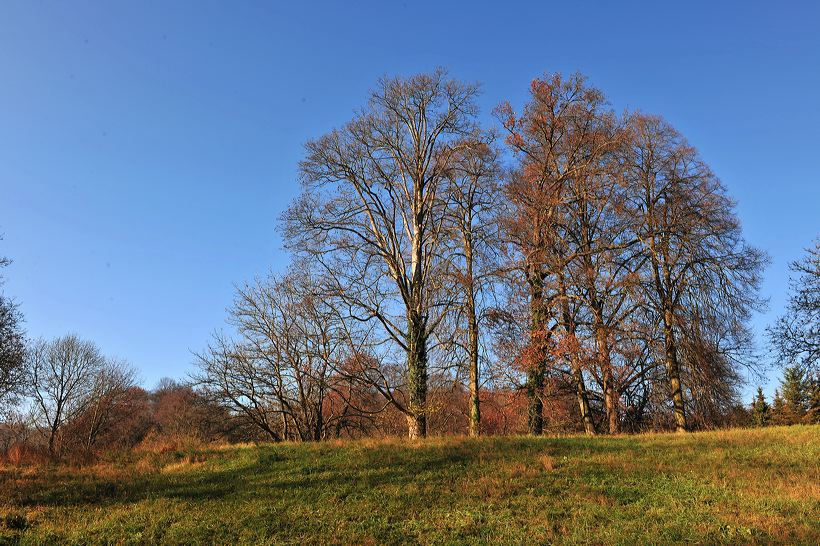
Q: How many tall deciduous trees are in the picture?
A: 6